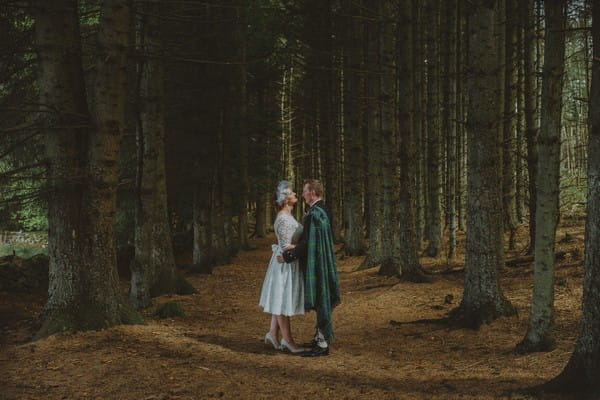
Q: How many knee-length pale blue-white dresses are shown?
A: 1